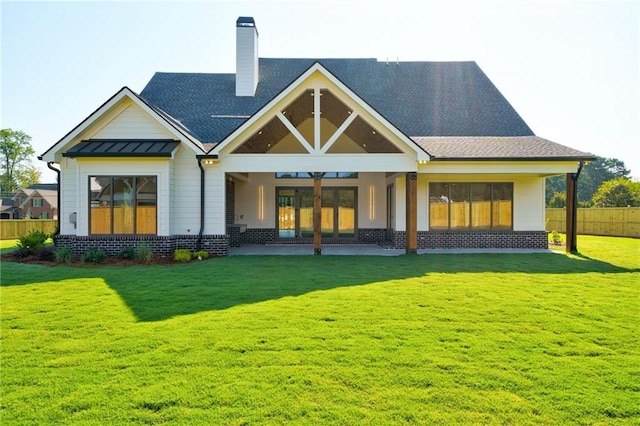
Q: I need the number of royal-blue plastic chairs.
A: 0